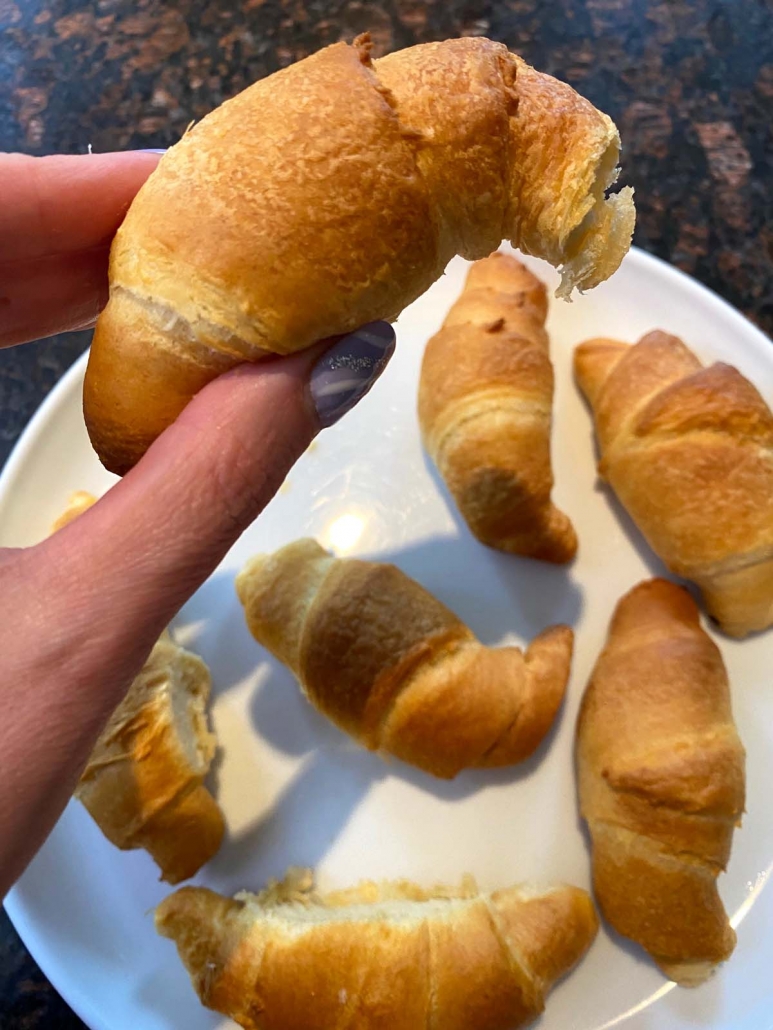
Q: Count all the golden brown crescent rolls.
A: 7